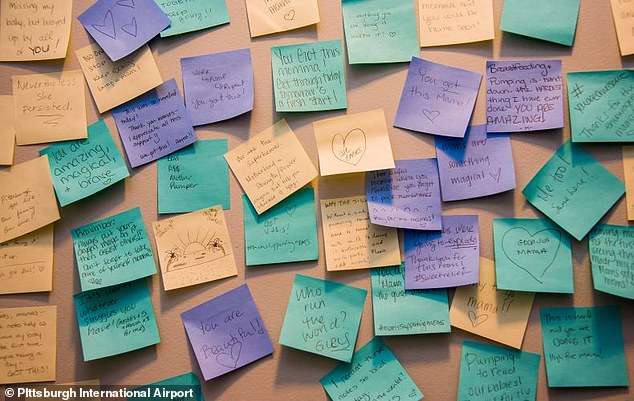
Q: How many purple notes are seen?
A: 9